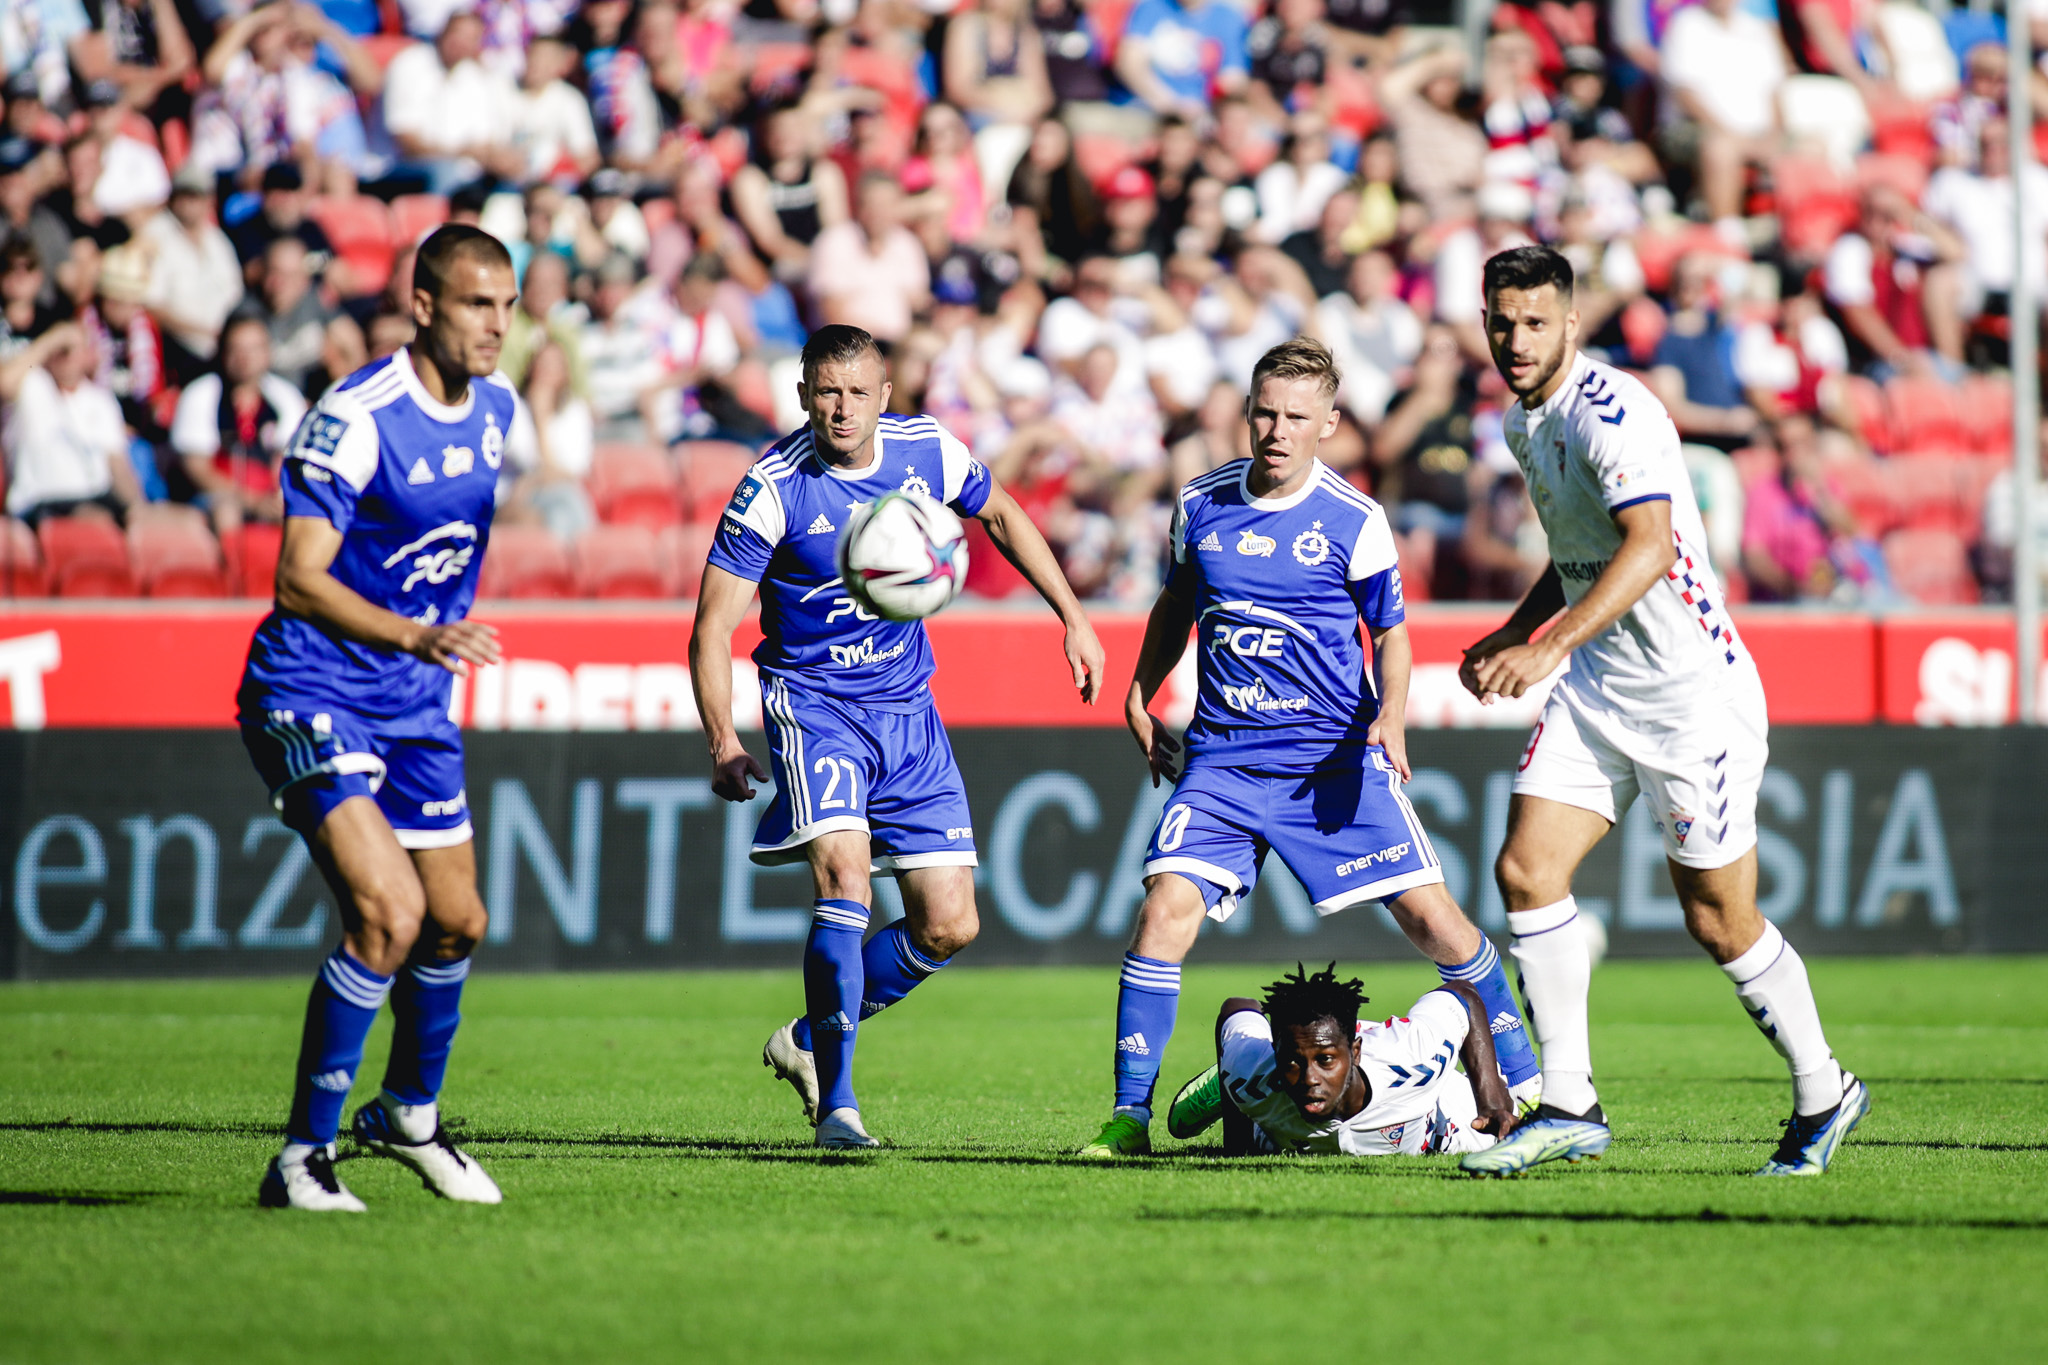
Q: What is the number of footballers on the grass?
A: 5